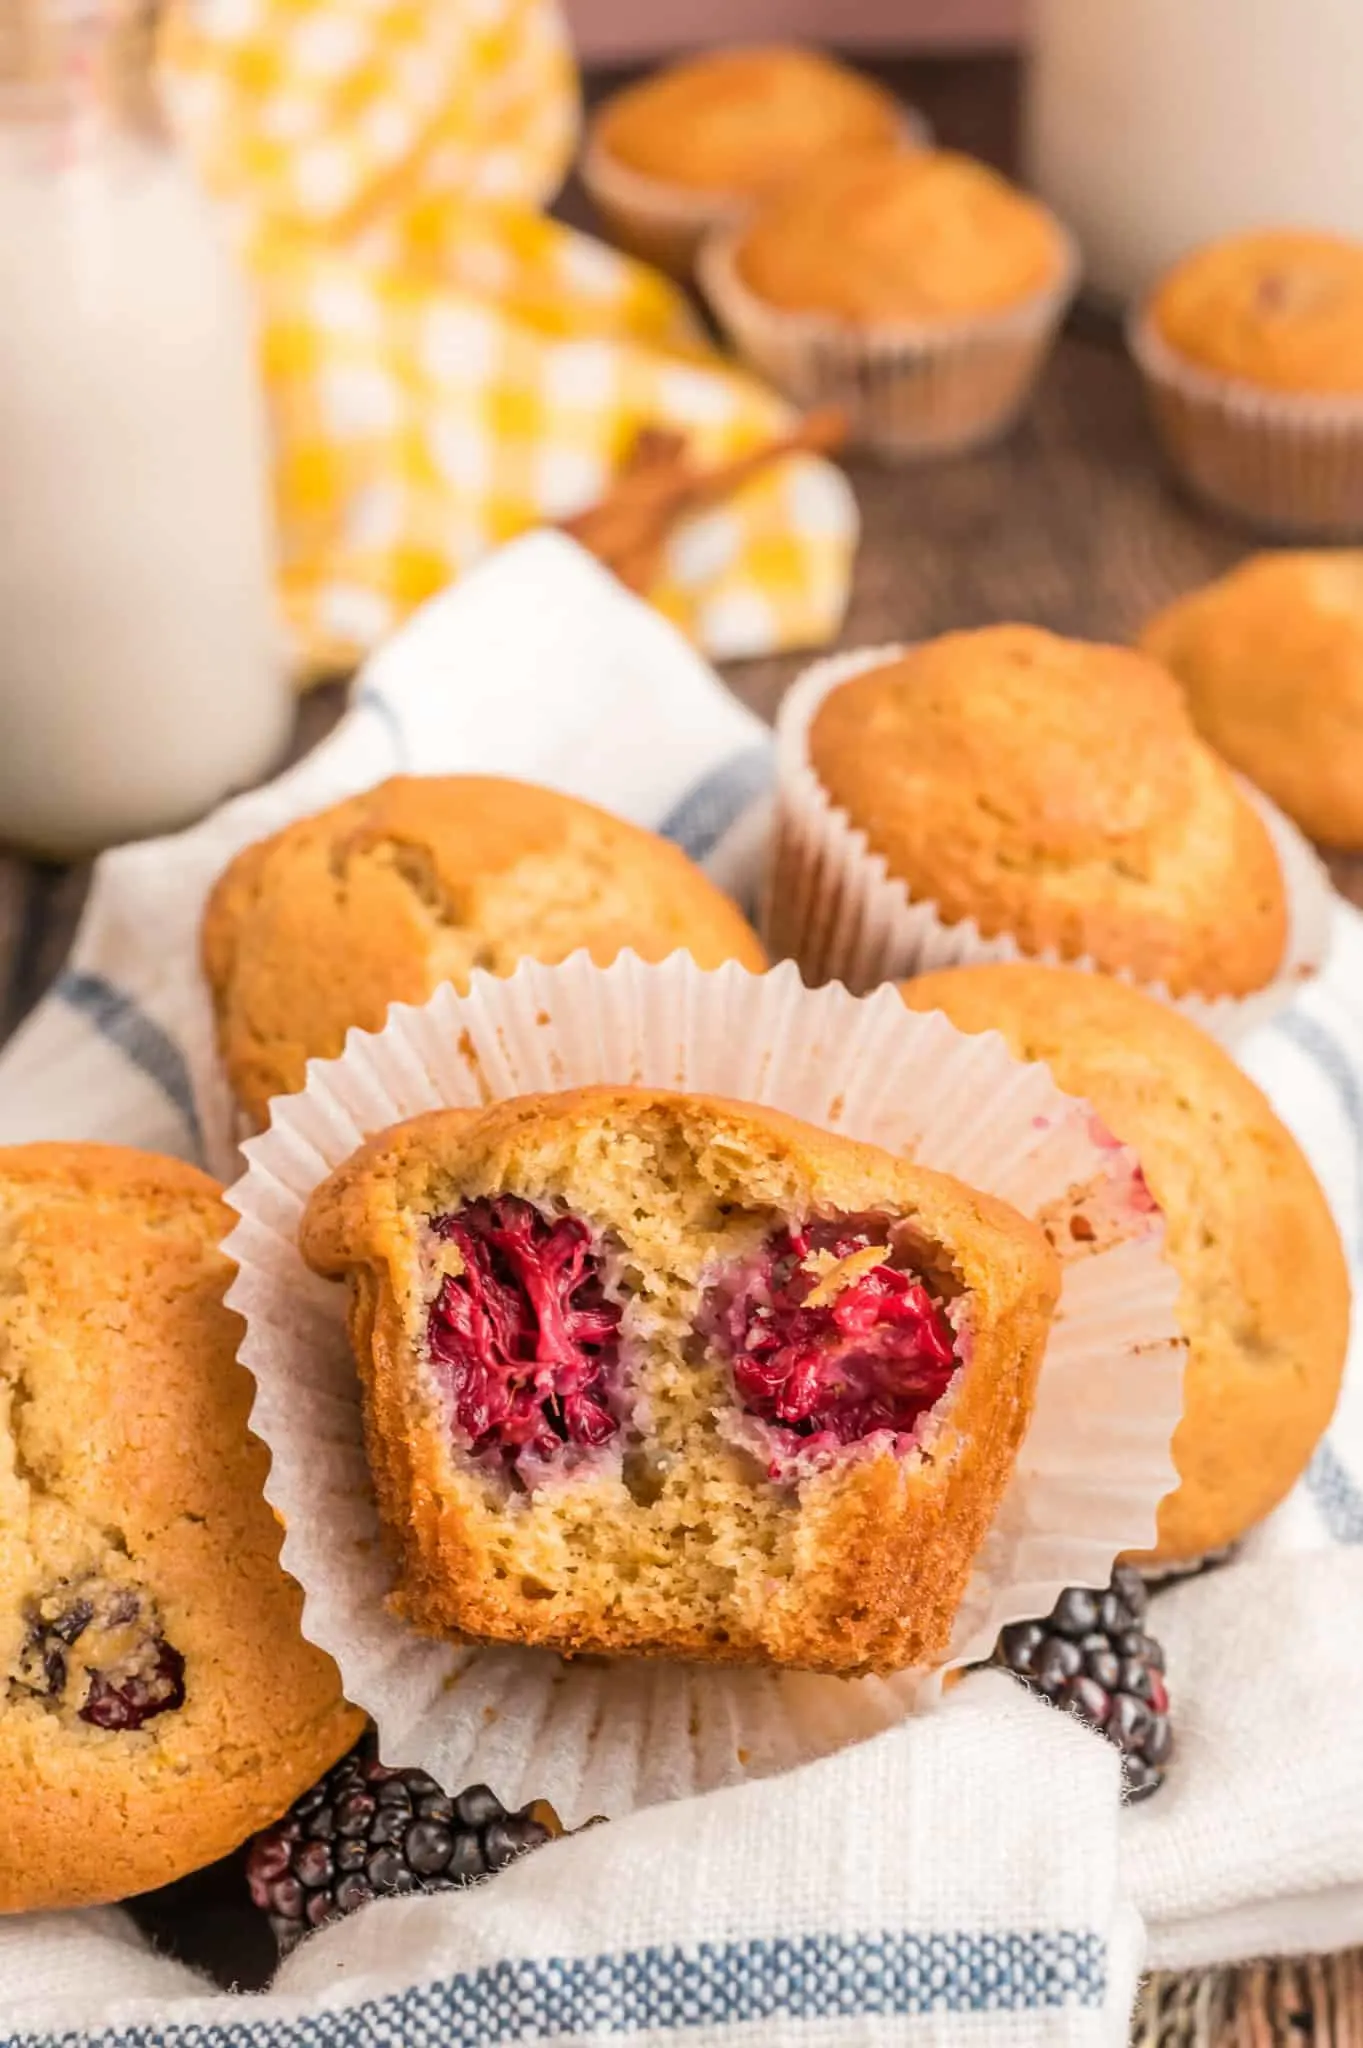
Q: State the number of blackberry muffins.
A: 9